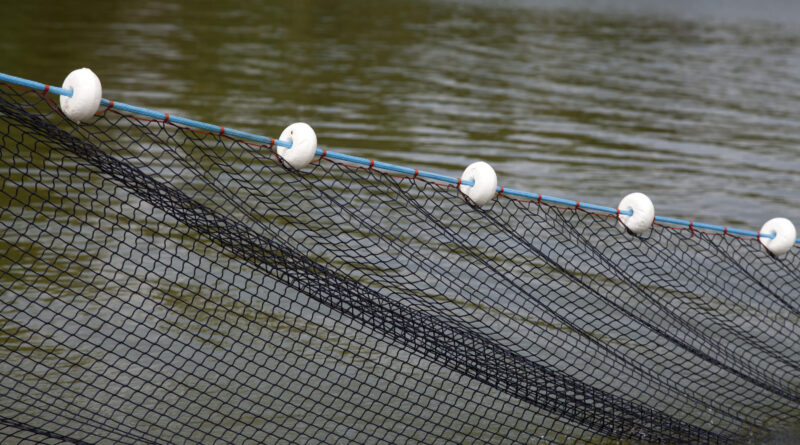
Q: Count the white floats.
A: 5